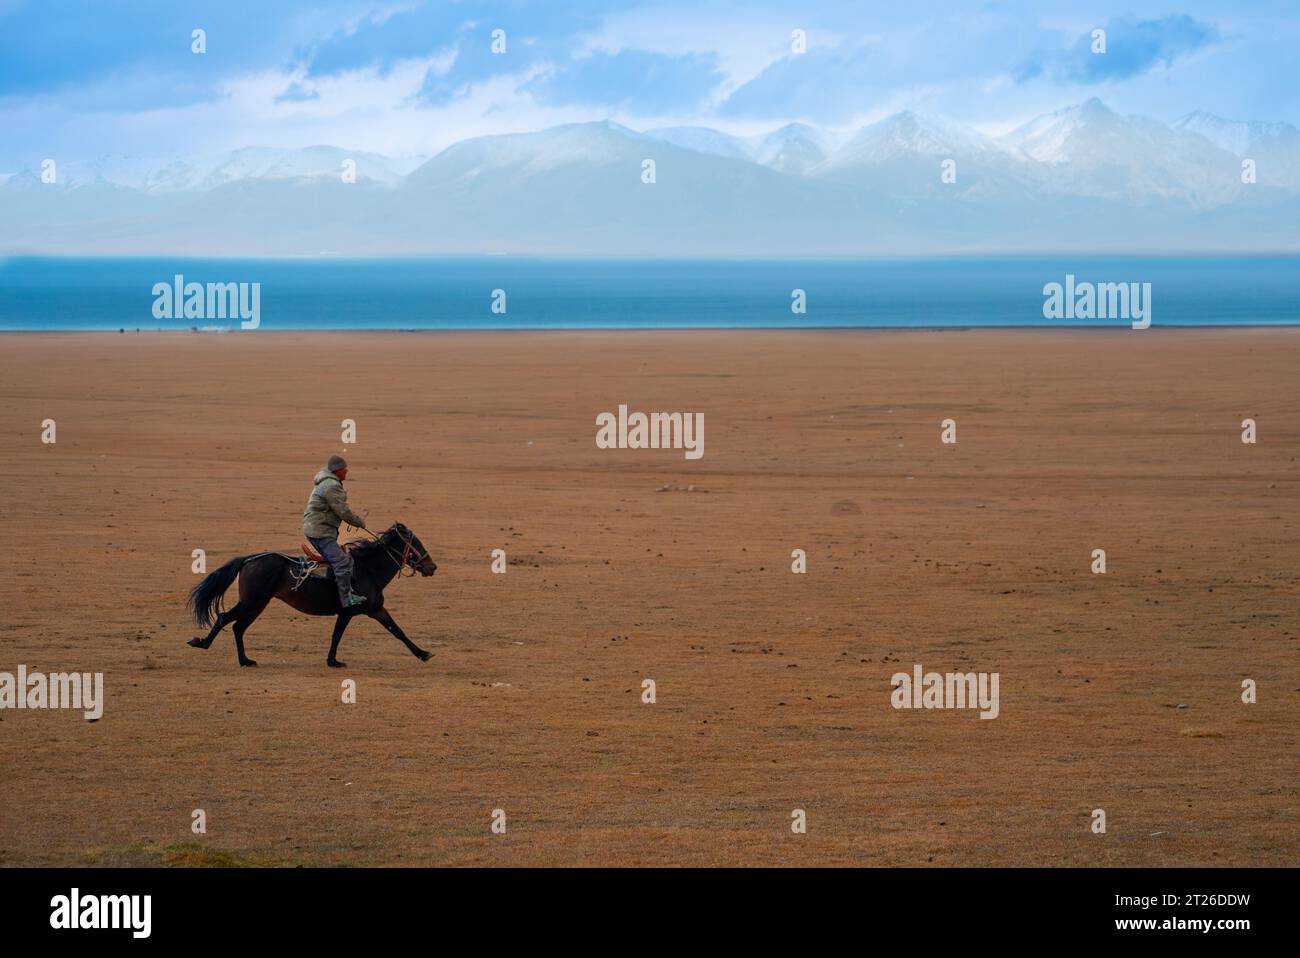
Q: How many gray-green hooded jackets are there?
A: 1